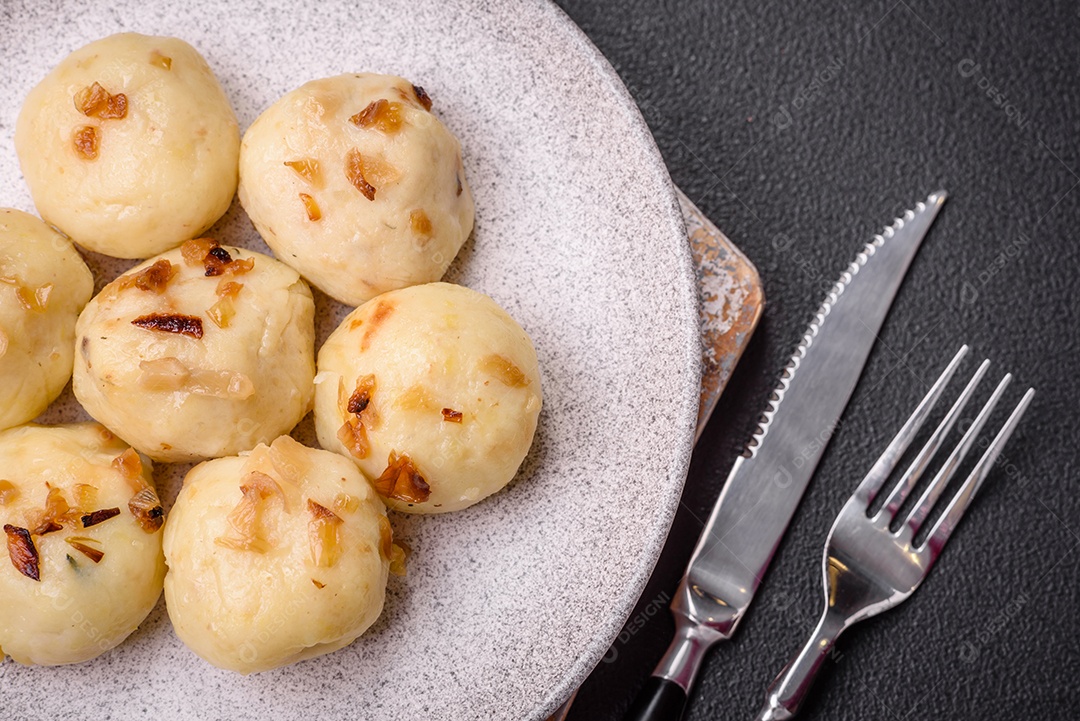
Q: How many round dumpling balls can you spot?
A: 7